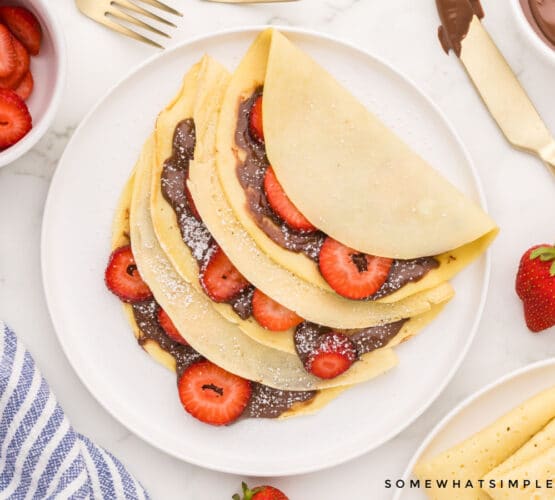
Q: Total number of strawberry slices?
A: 15